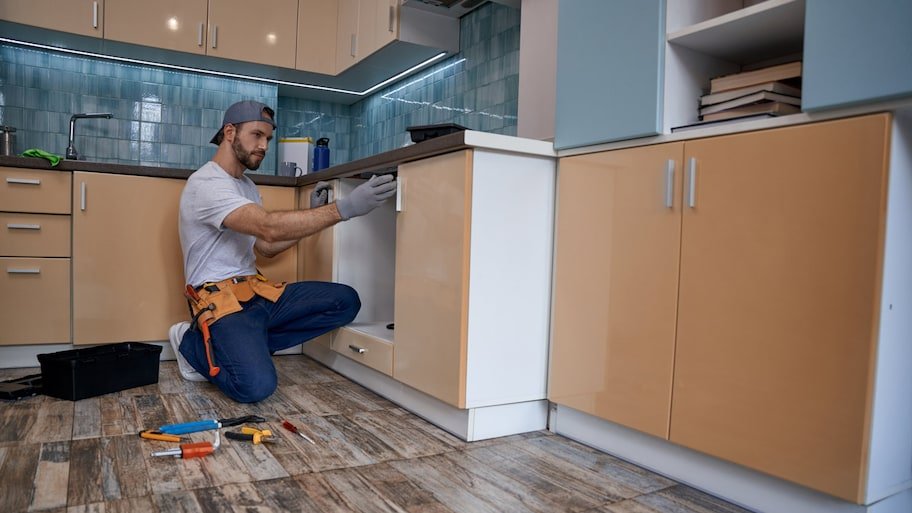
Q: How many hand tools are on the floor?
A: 5